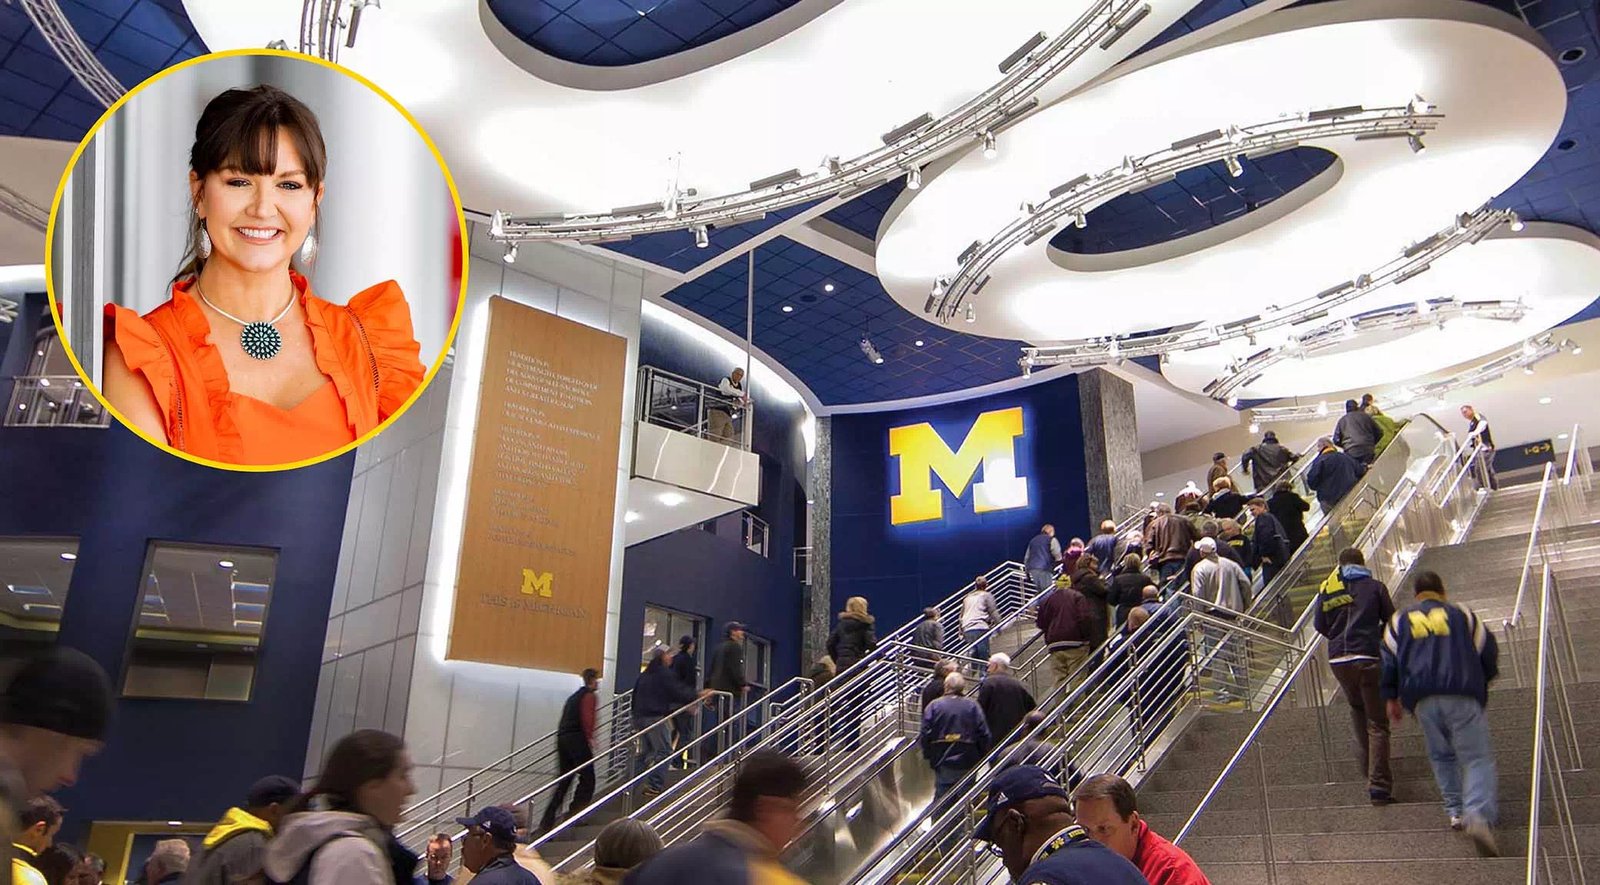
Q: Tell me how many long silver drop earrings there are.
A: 2